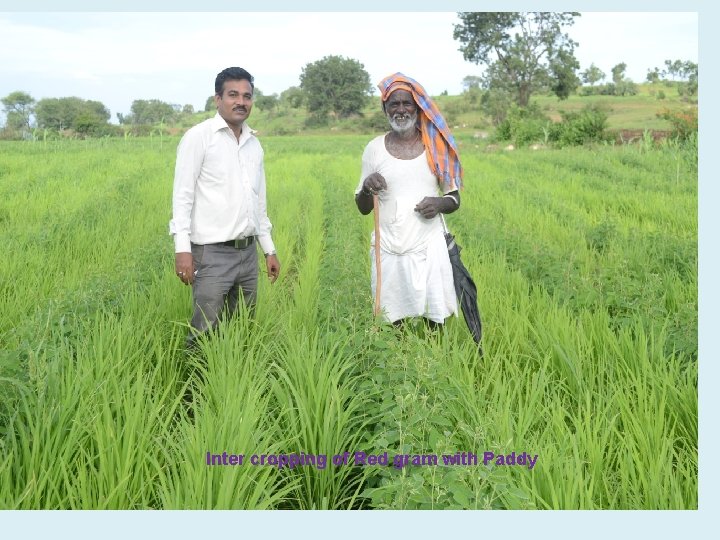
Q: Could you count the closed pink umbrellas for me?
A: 0